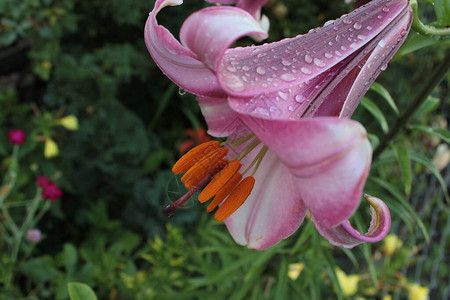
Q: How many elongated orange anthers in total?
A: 6